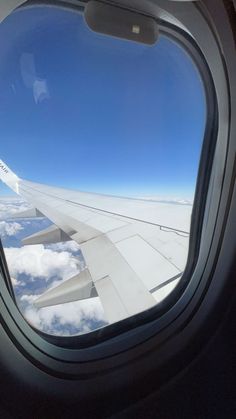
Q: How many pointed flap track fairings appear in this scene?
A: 3